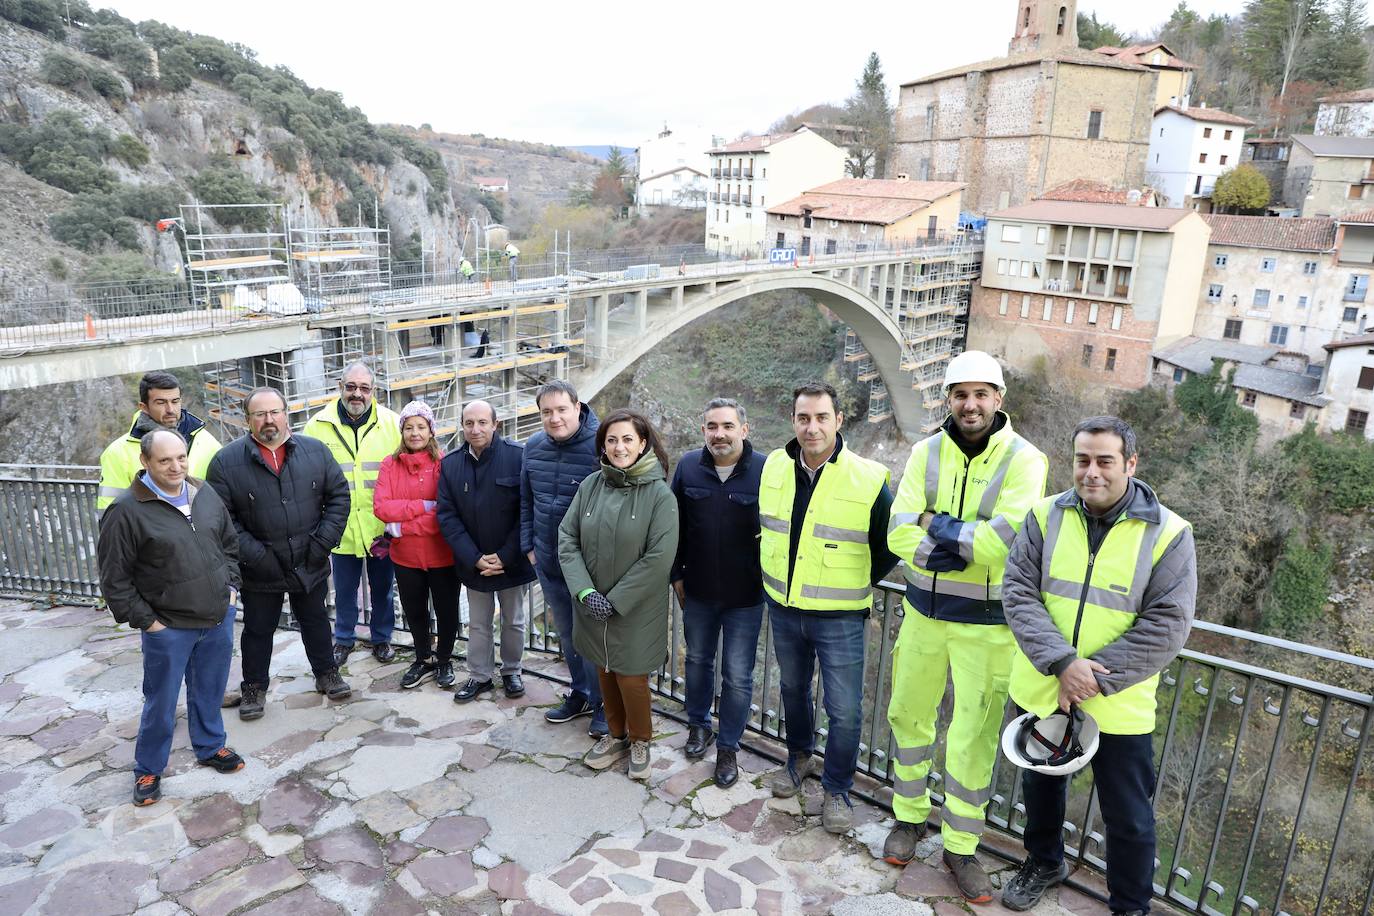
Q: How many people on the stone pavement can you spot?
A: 12